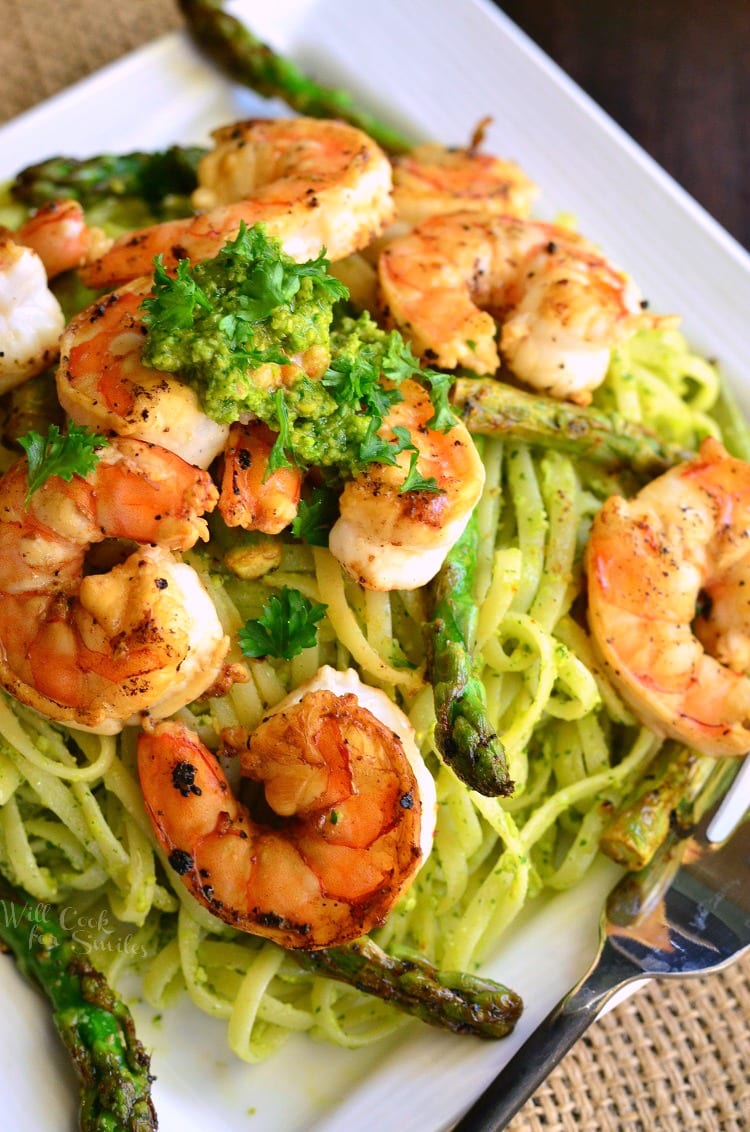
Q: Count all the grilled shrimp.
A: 9